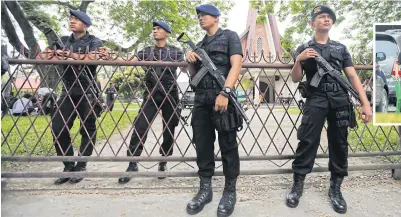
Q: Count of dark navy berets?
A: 4